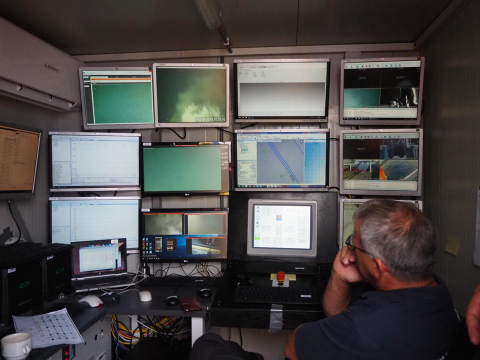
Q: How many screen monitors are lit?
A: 14